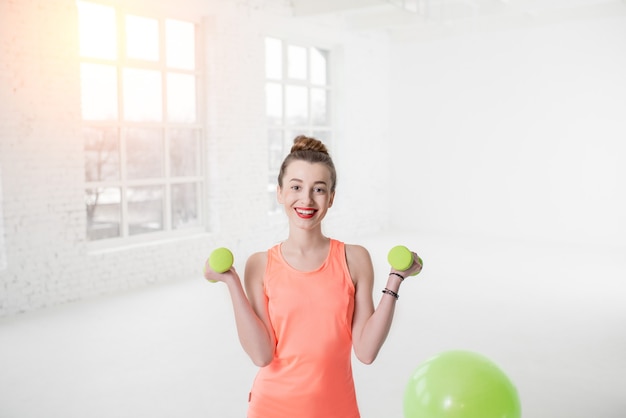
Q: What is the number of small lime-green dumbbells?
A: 2